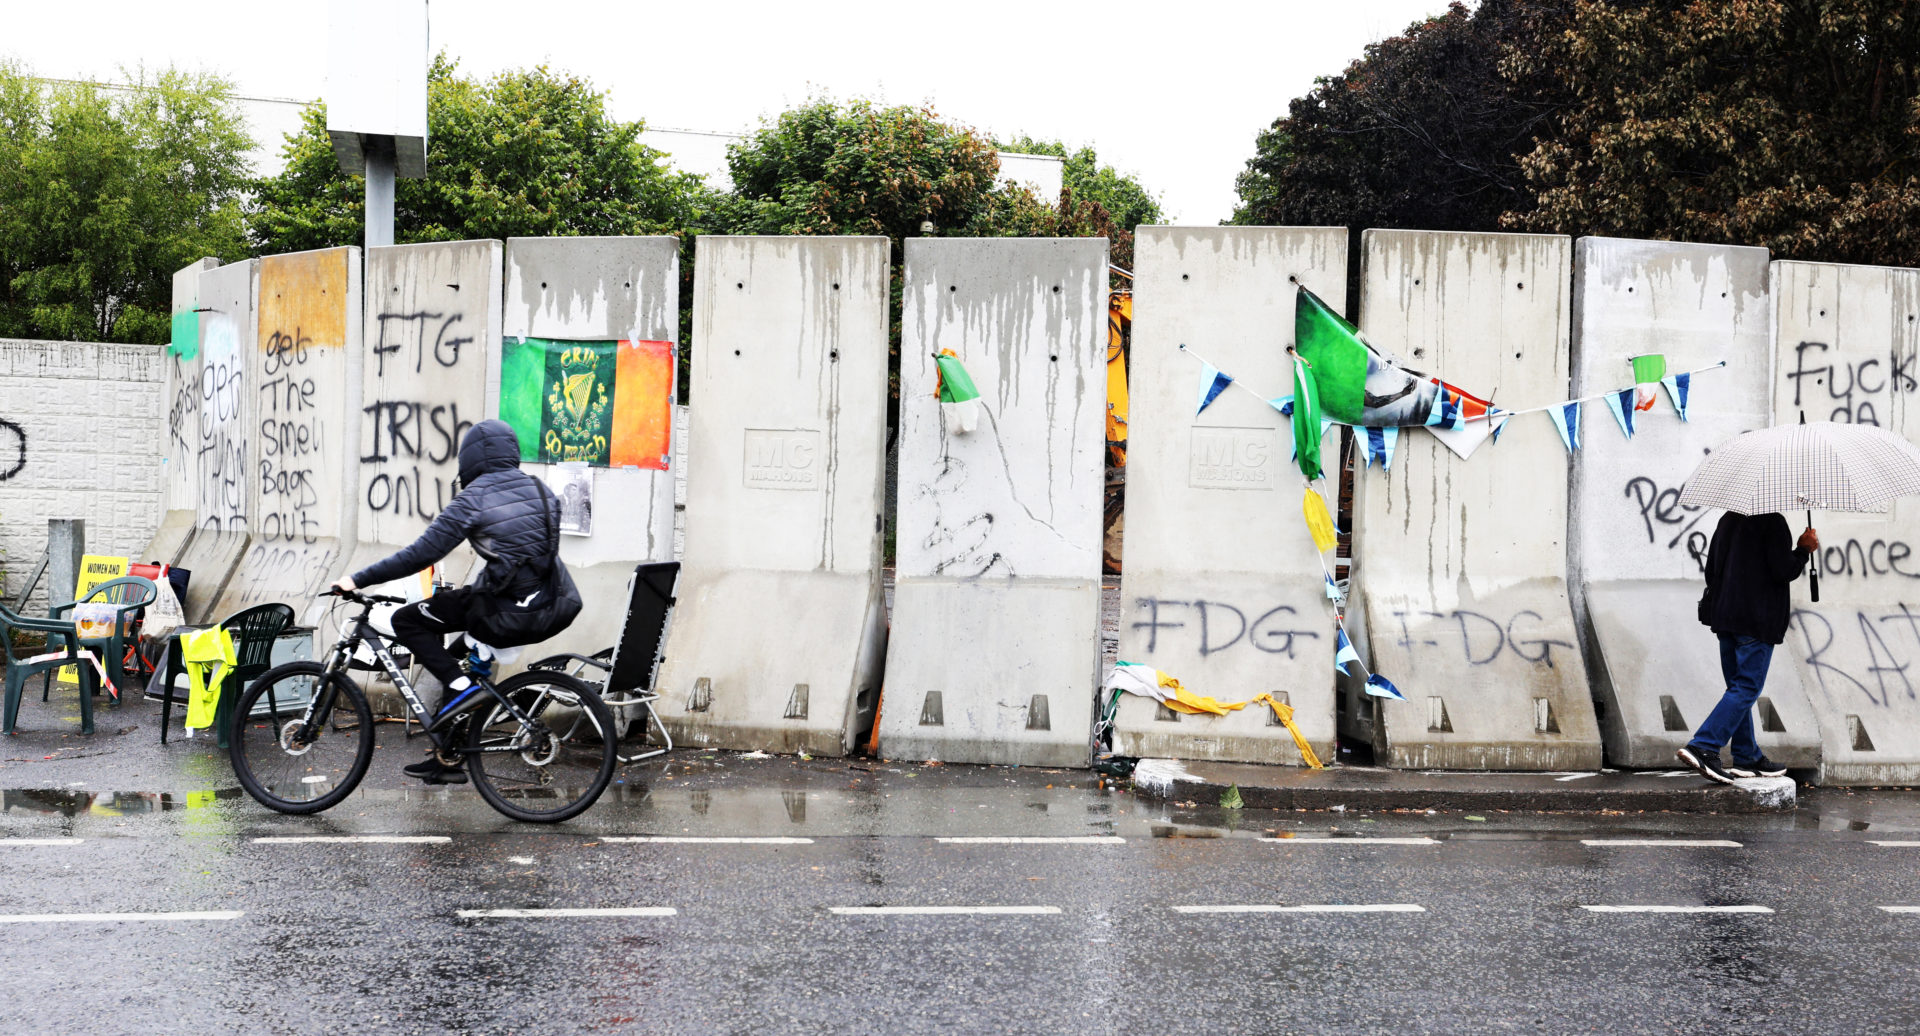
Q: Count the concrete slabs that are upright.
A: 11